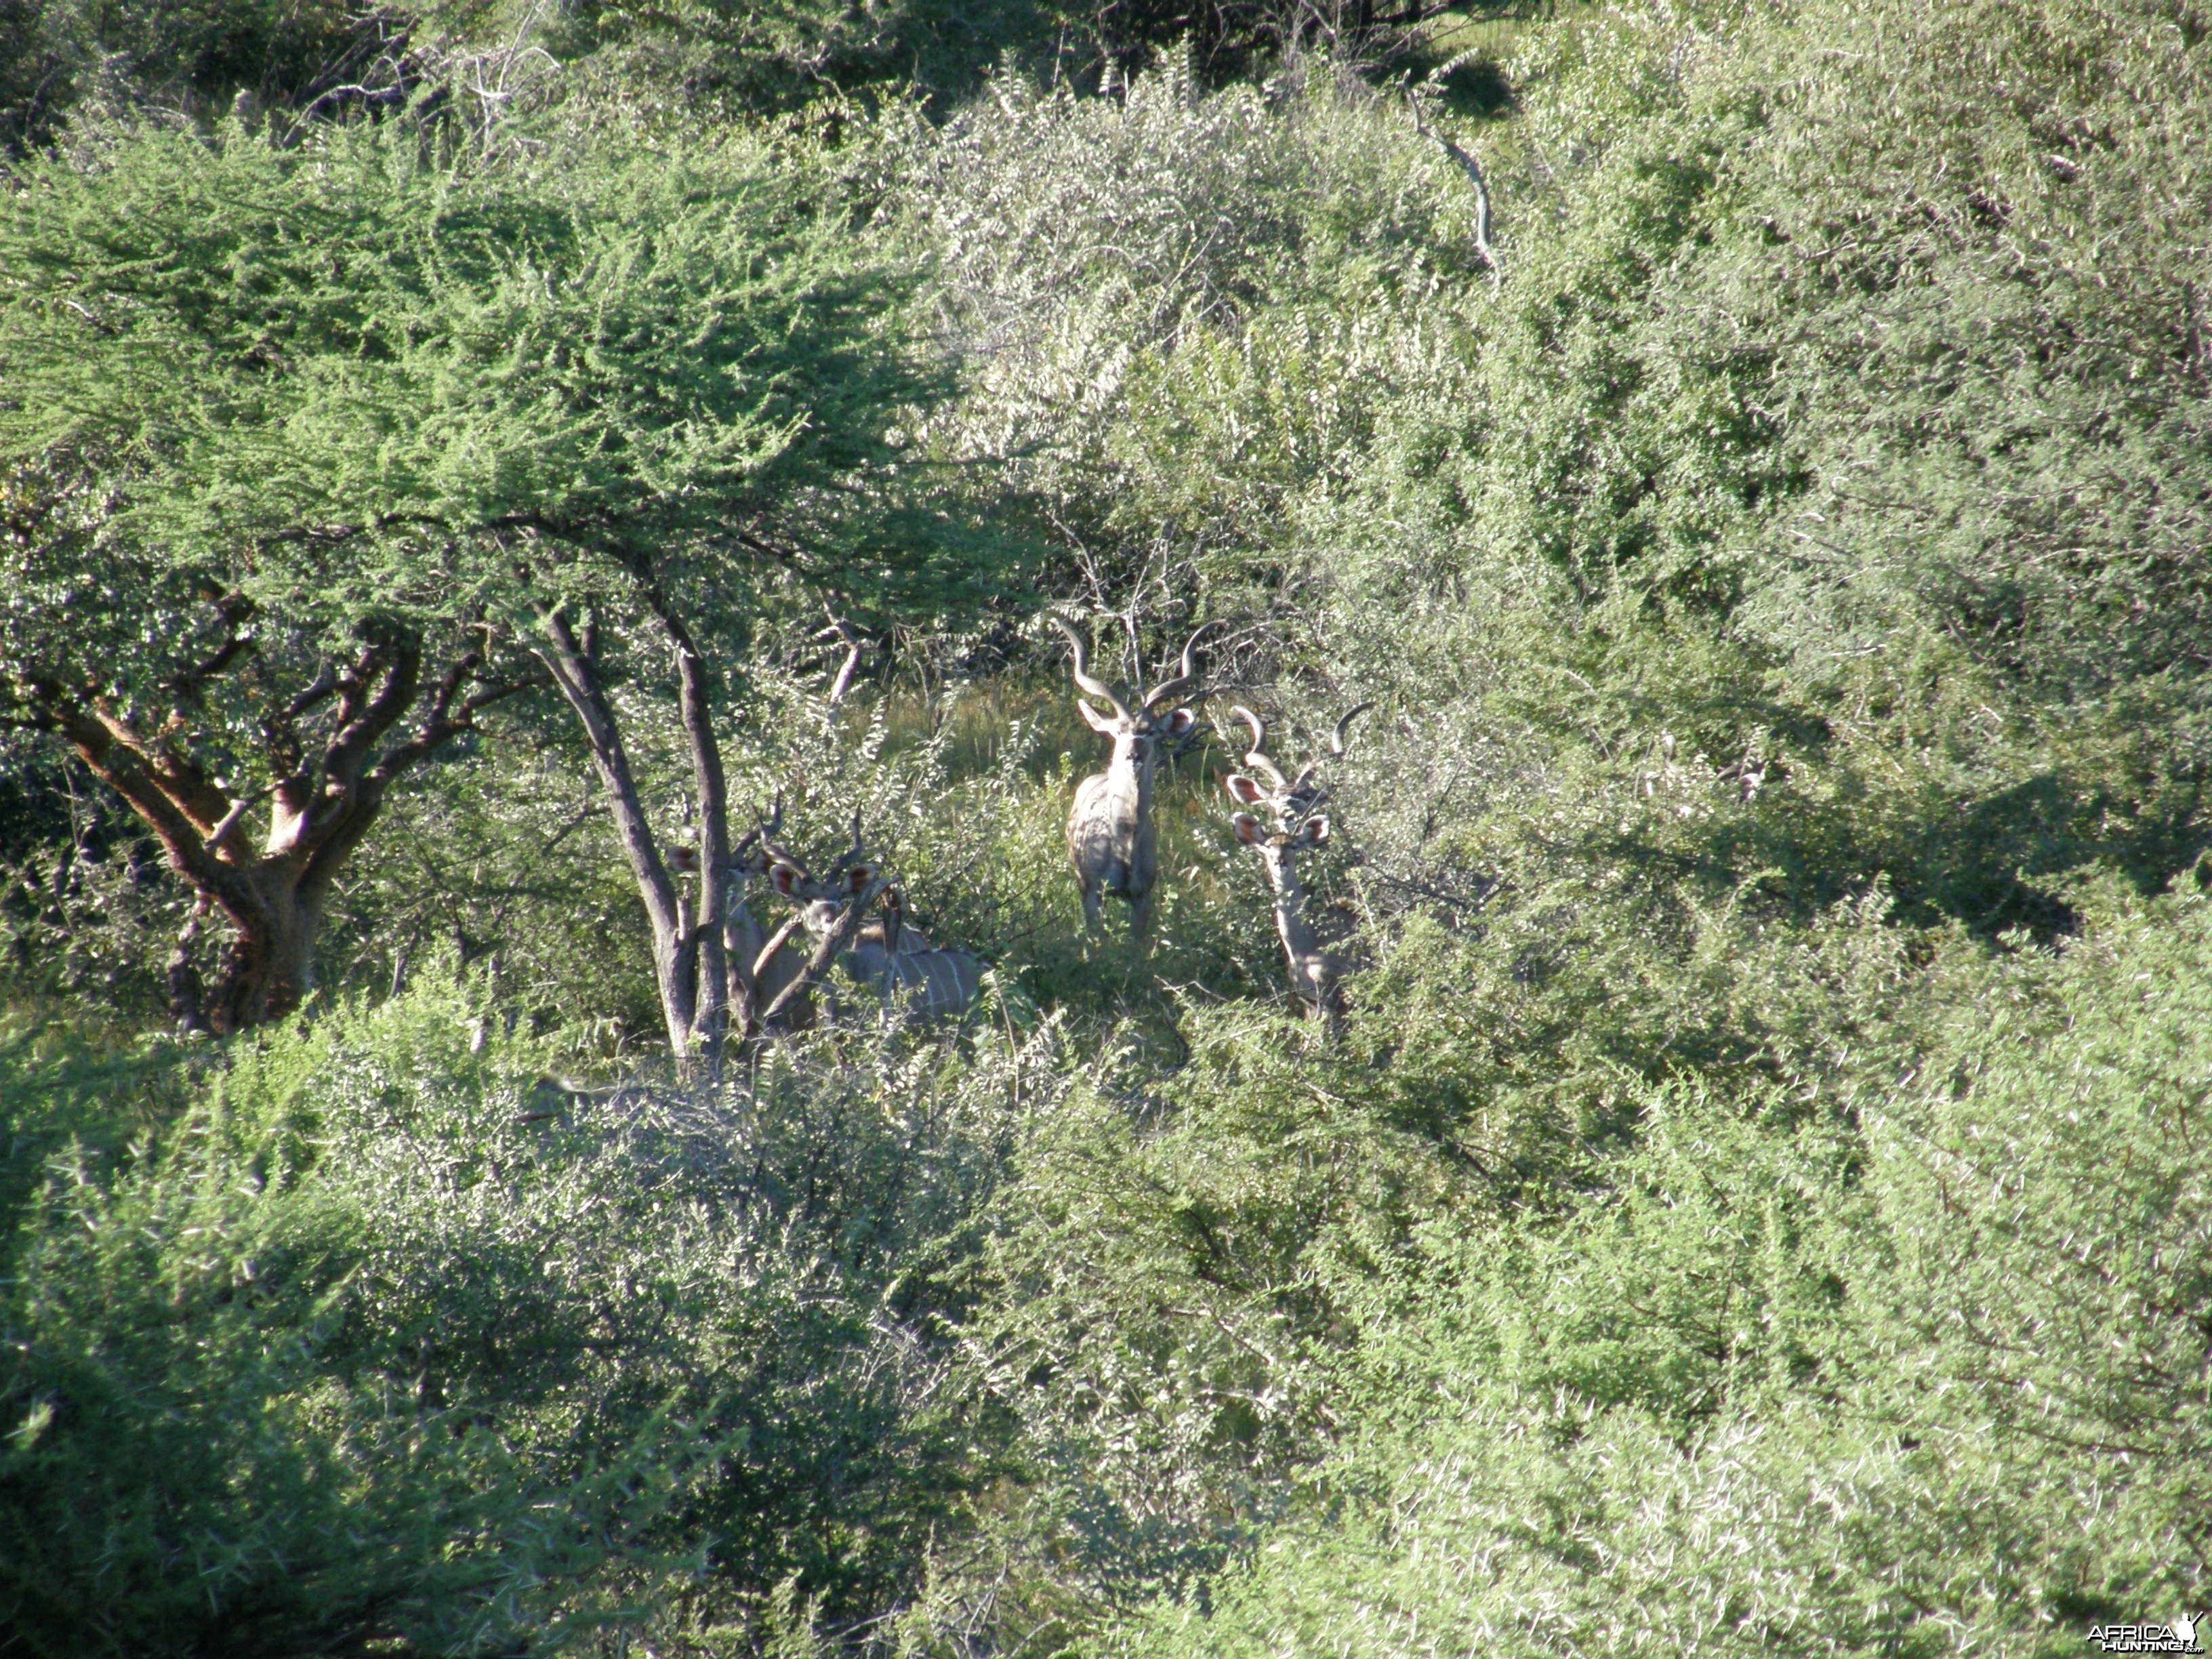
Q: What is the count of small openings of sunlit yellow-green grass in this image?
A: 1